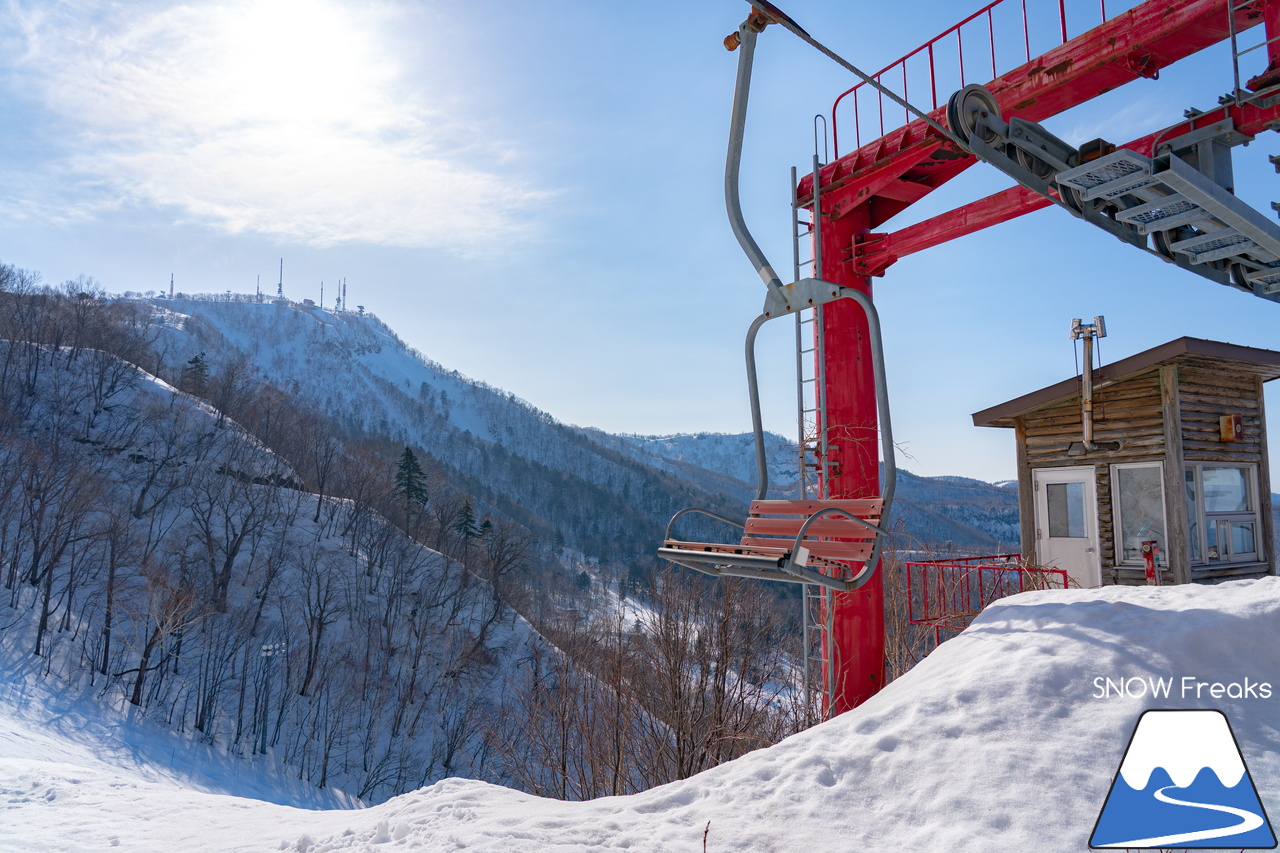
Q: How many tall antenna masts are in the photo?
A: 6